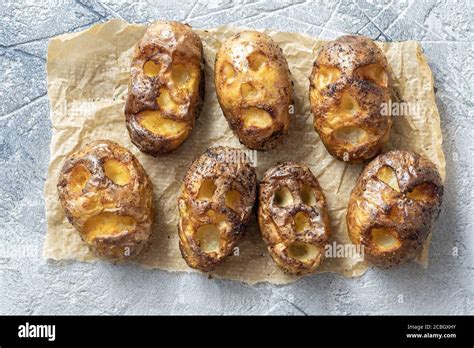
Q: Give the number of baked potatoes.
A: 7